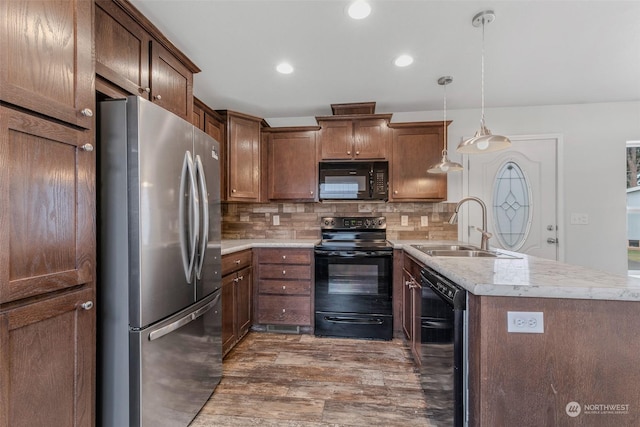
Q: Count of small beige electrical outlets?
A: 3